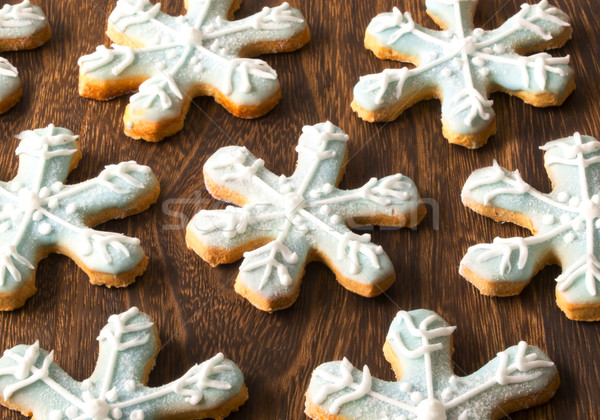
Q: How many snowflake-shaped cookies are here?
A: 8